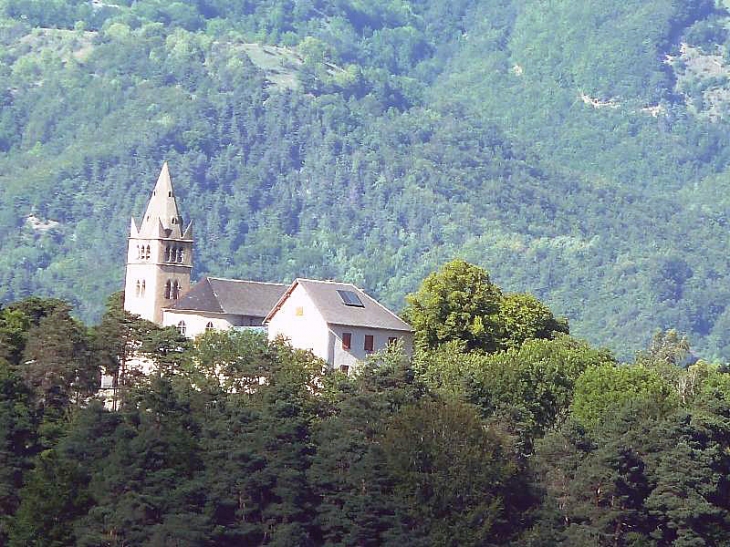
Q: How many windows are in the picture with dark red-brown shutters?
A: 4